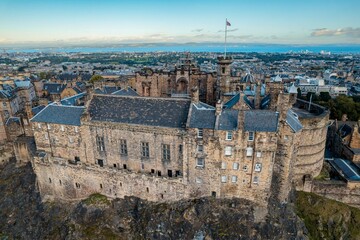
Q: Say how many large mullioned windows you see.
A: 4